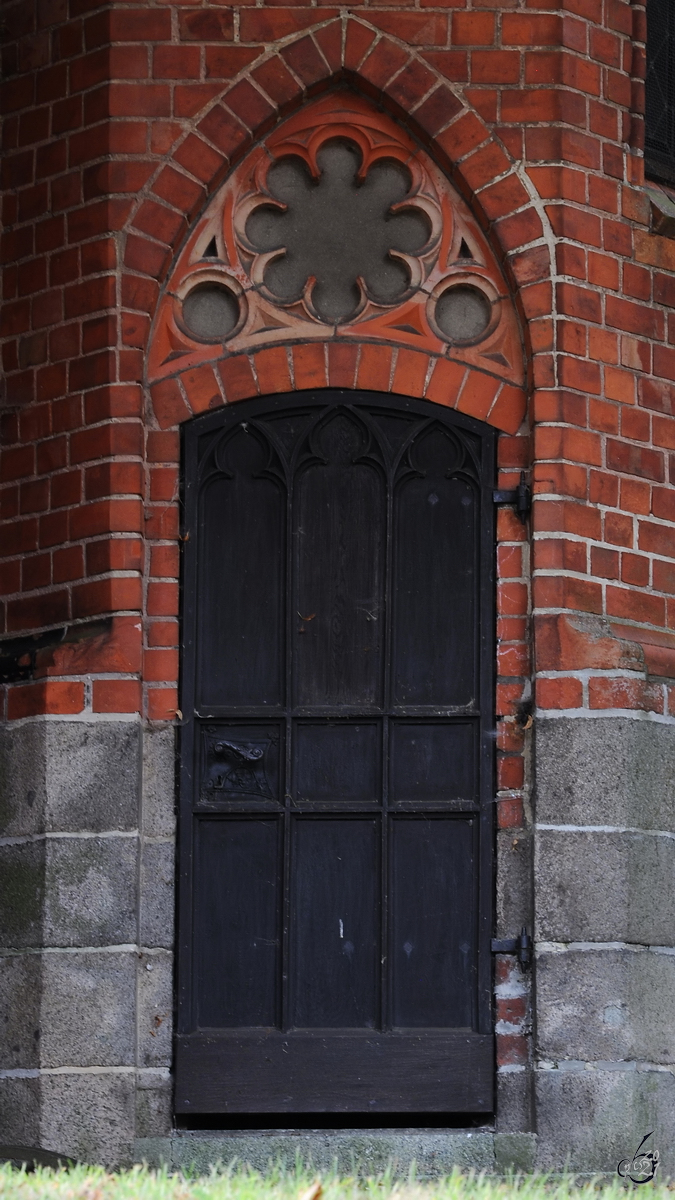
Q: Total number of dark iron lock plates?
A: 1